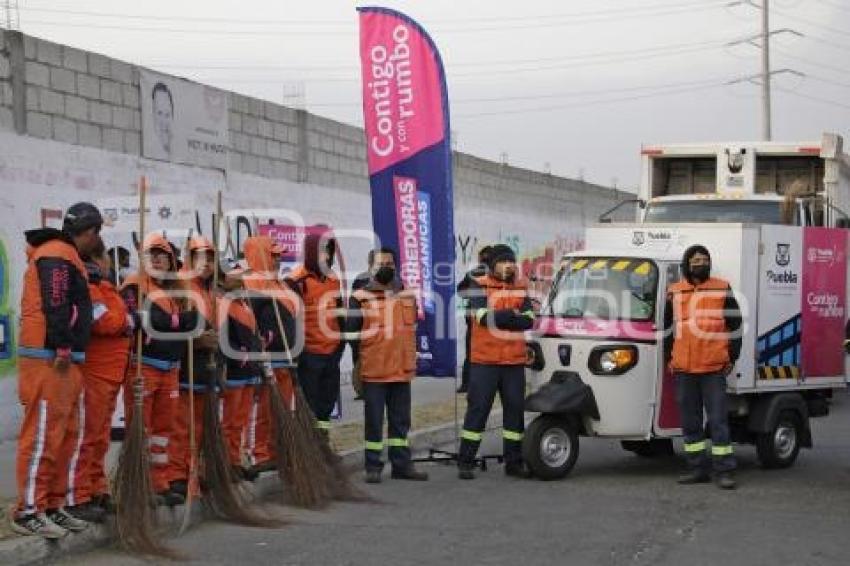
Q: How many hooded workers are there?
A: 5